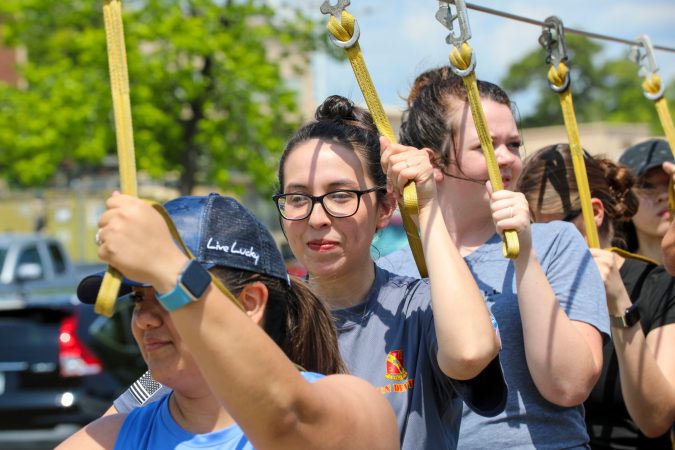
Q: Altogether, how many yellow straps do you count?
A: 5